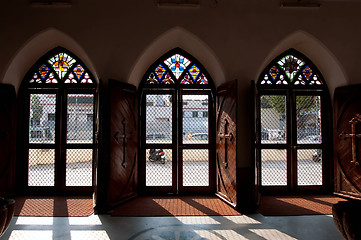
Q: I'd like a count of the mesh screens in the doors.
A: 12